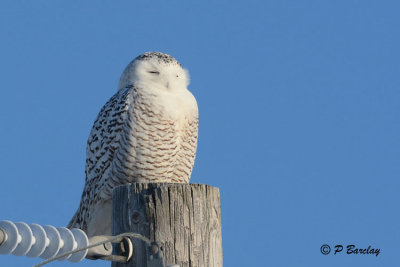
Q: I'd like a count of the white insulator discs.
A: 6